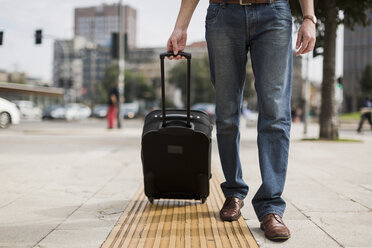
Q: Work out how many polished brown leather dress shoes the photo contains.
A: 2